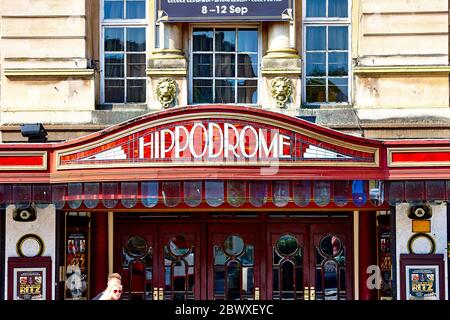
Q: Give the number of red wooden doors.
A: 5